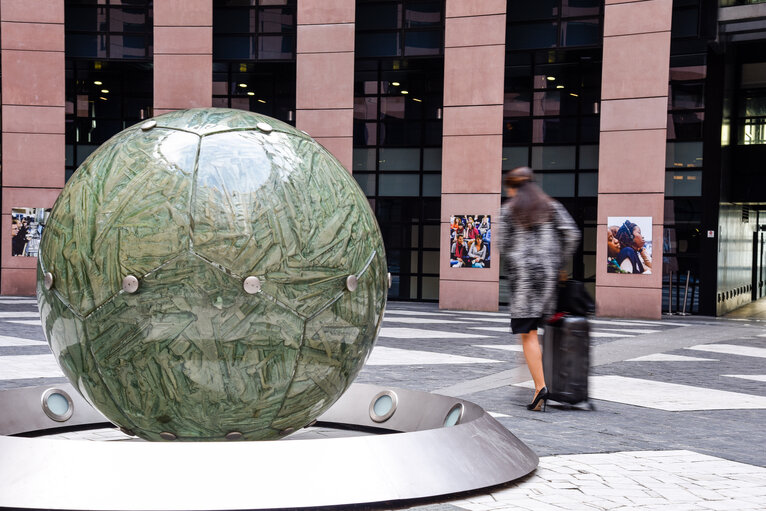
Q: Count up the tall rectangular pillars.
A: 5